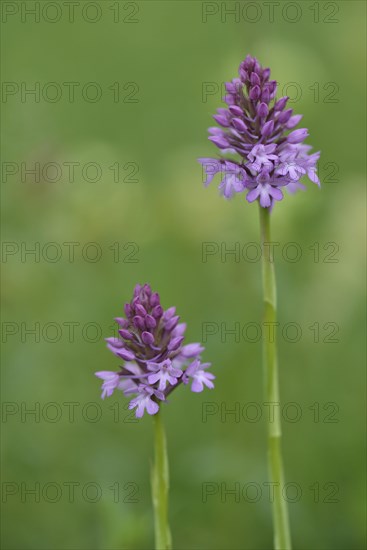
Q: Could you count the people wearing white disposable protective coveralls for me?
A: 0